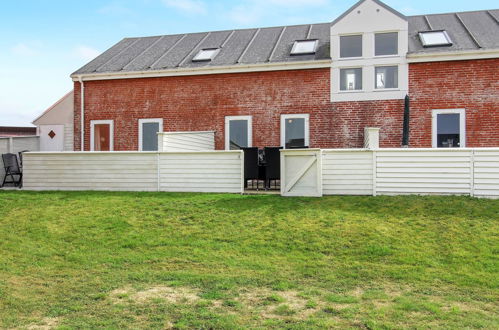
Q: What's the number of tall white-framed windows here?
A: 5